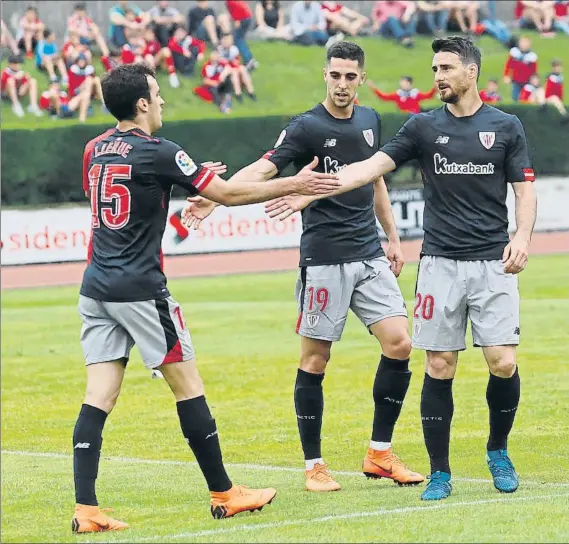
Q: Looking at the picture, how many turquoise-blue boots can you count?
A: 2